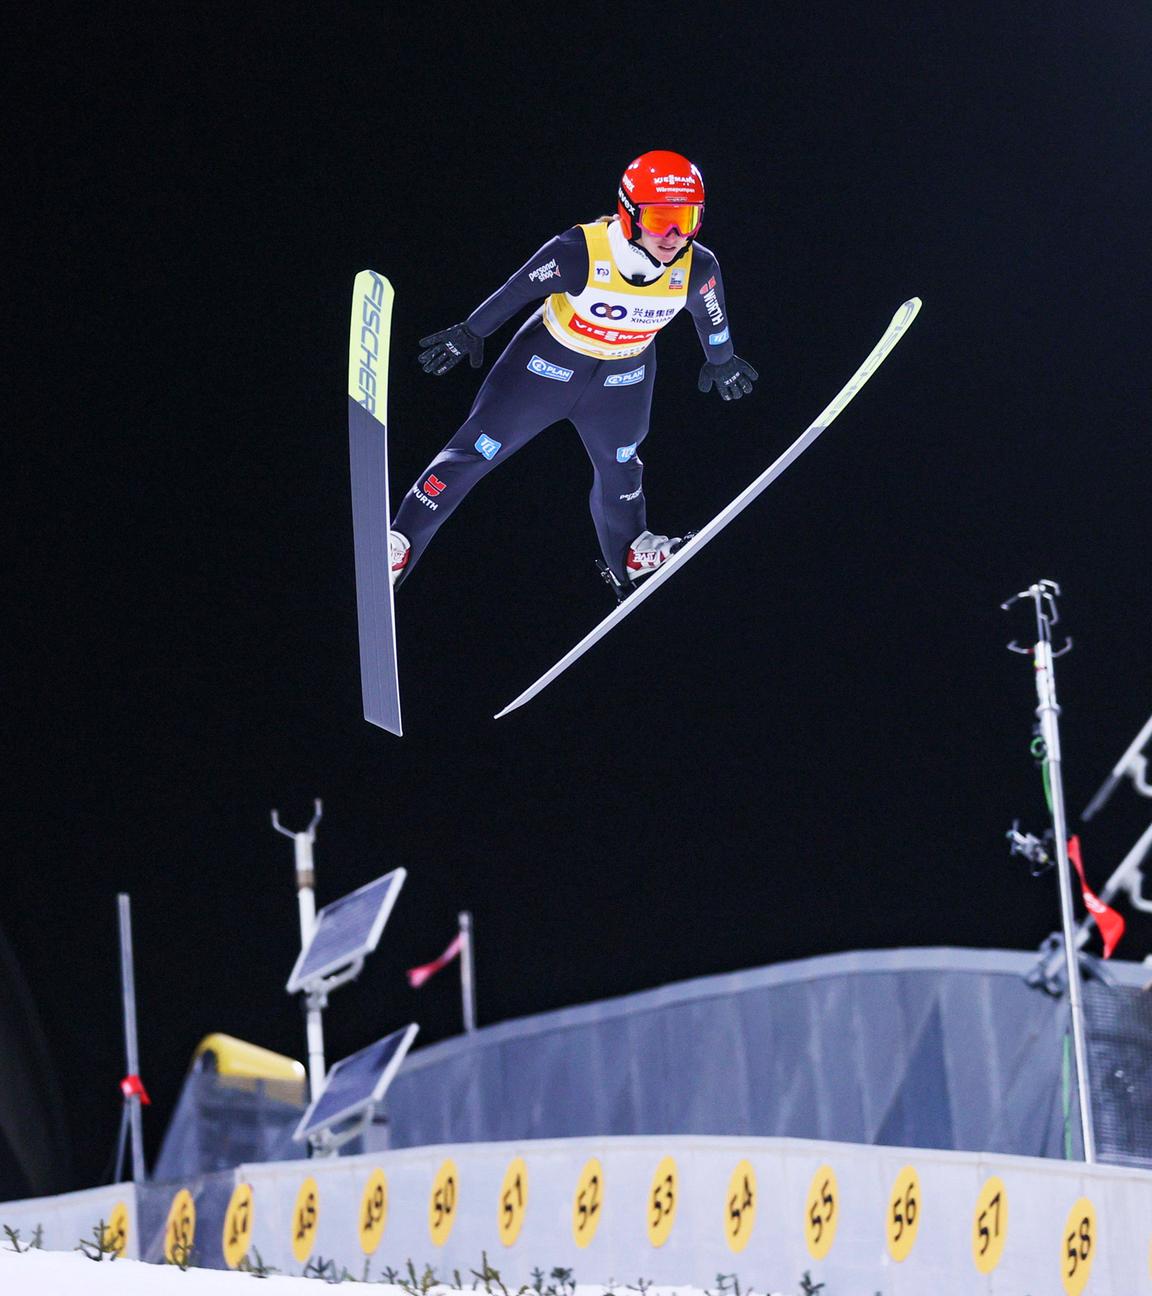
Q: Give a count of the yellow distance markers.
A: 14